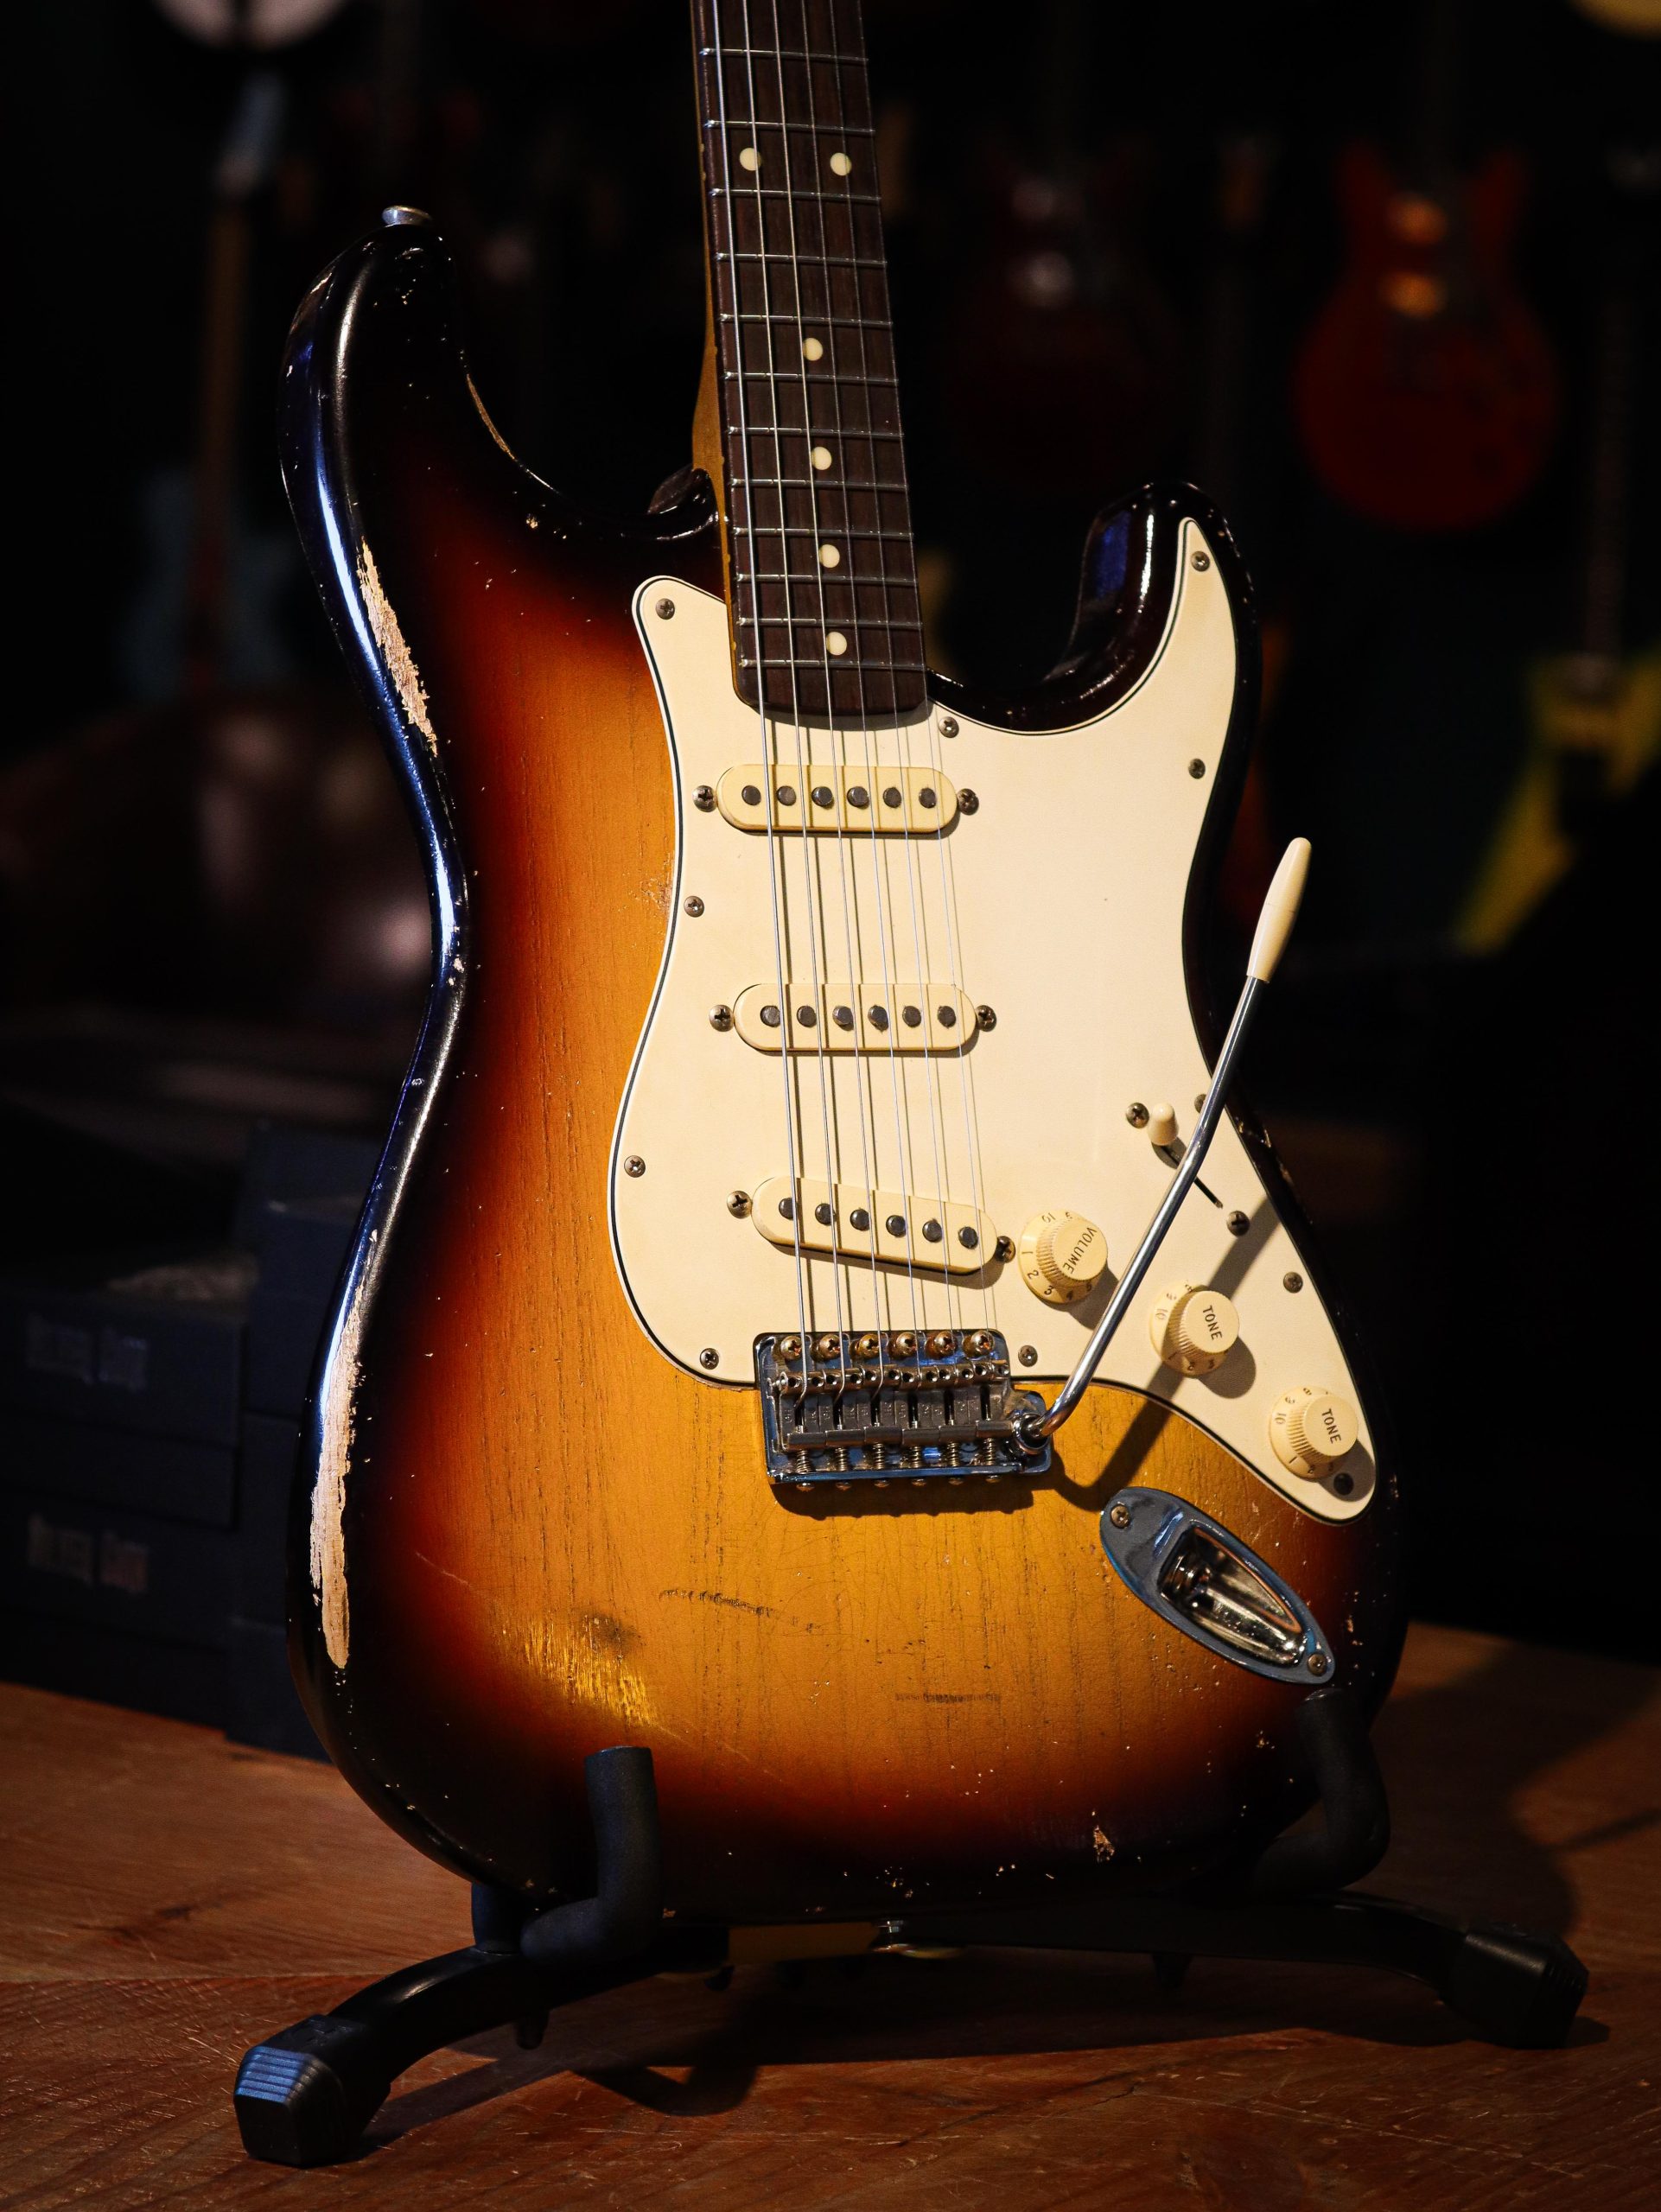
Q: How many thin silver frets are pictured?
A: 12